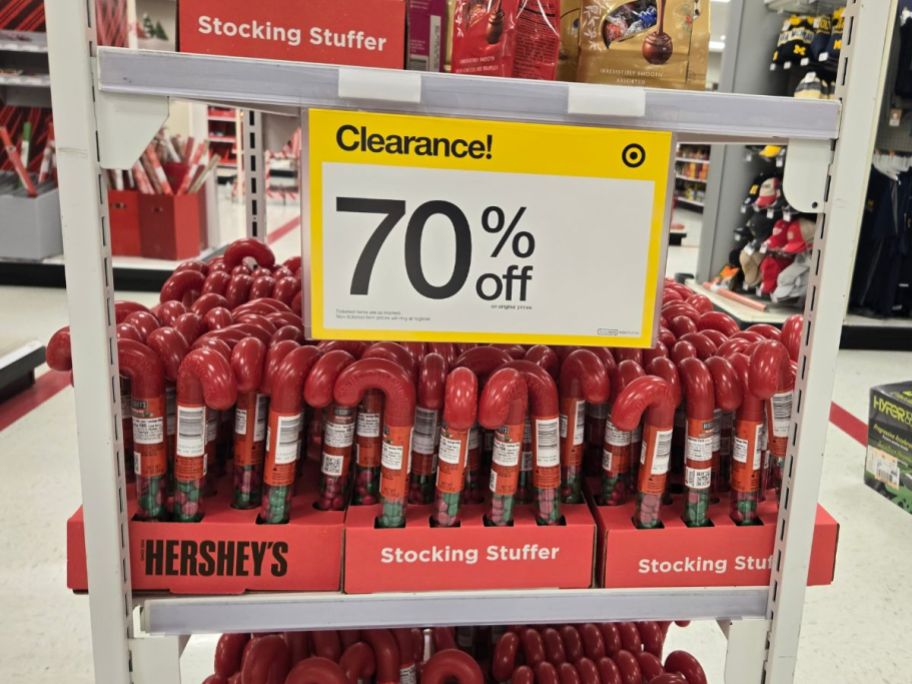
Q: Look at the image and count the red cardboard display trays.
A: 4